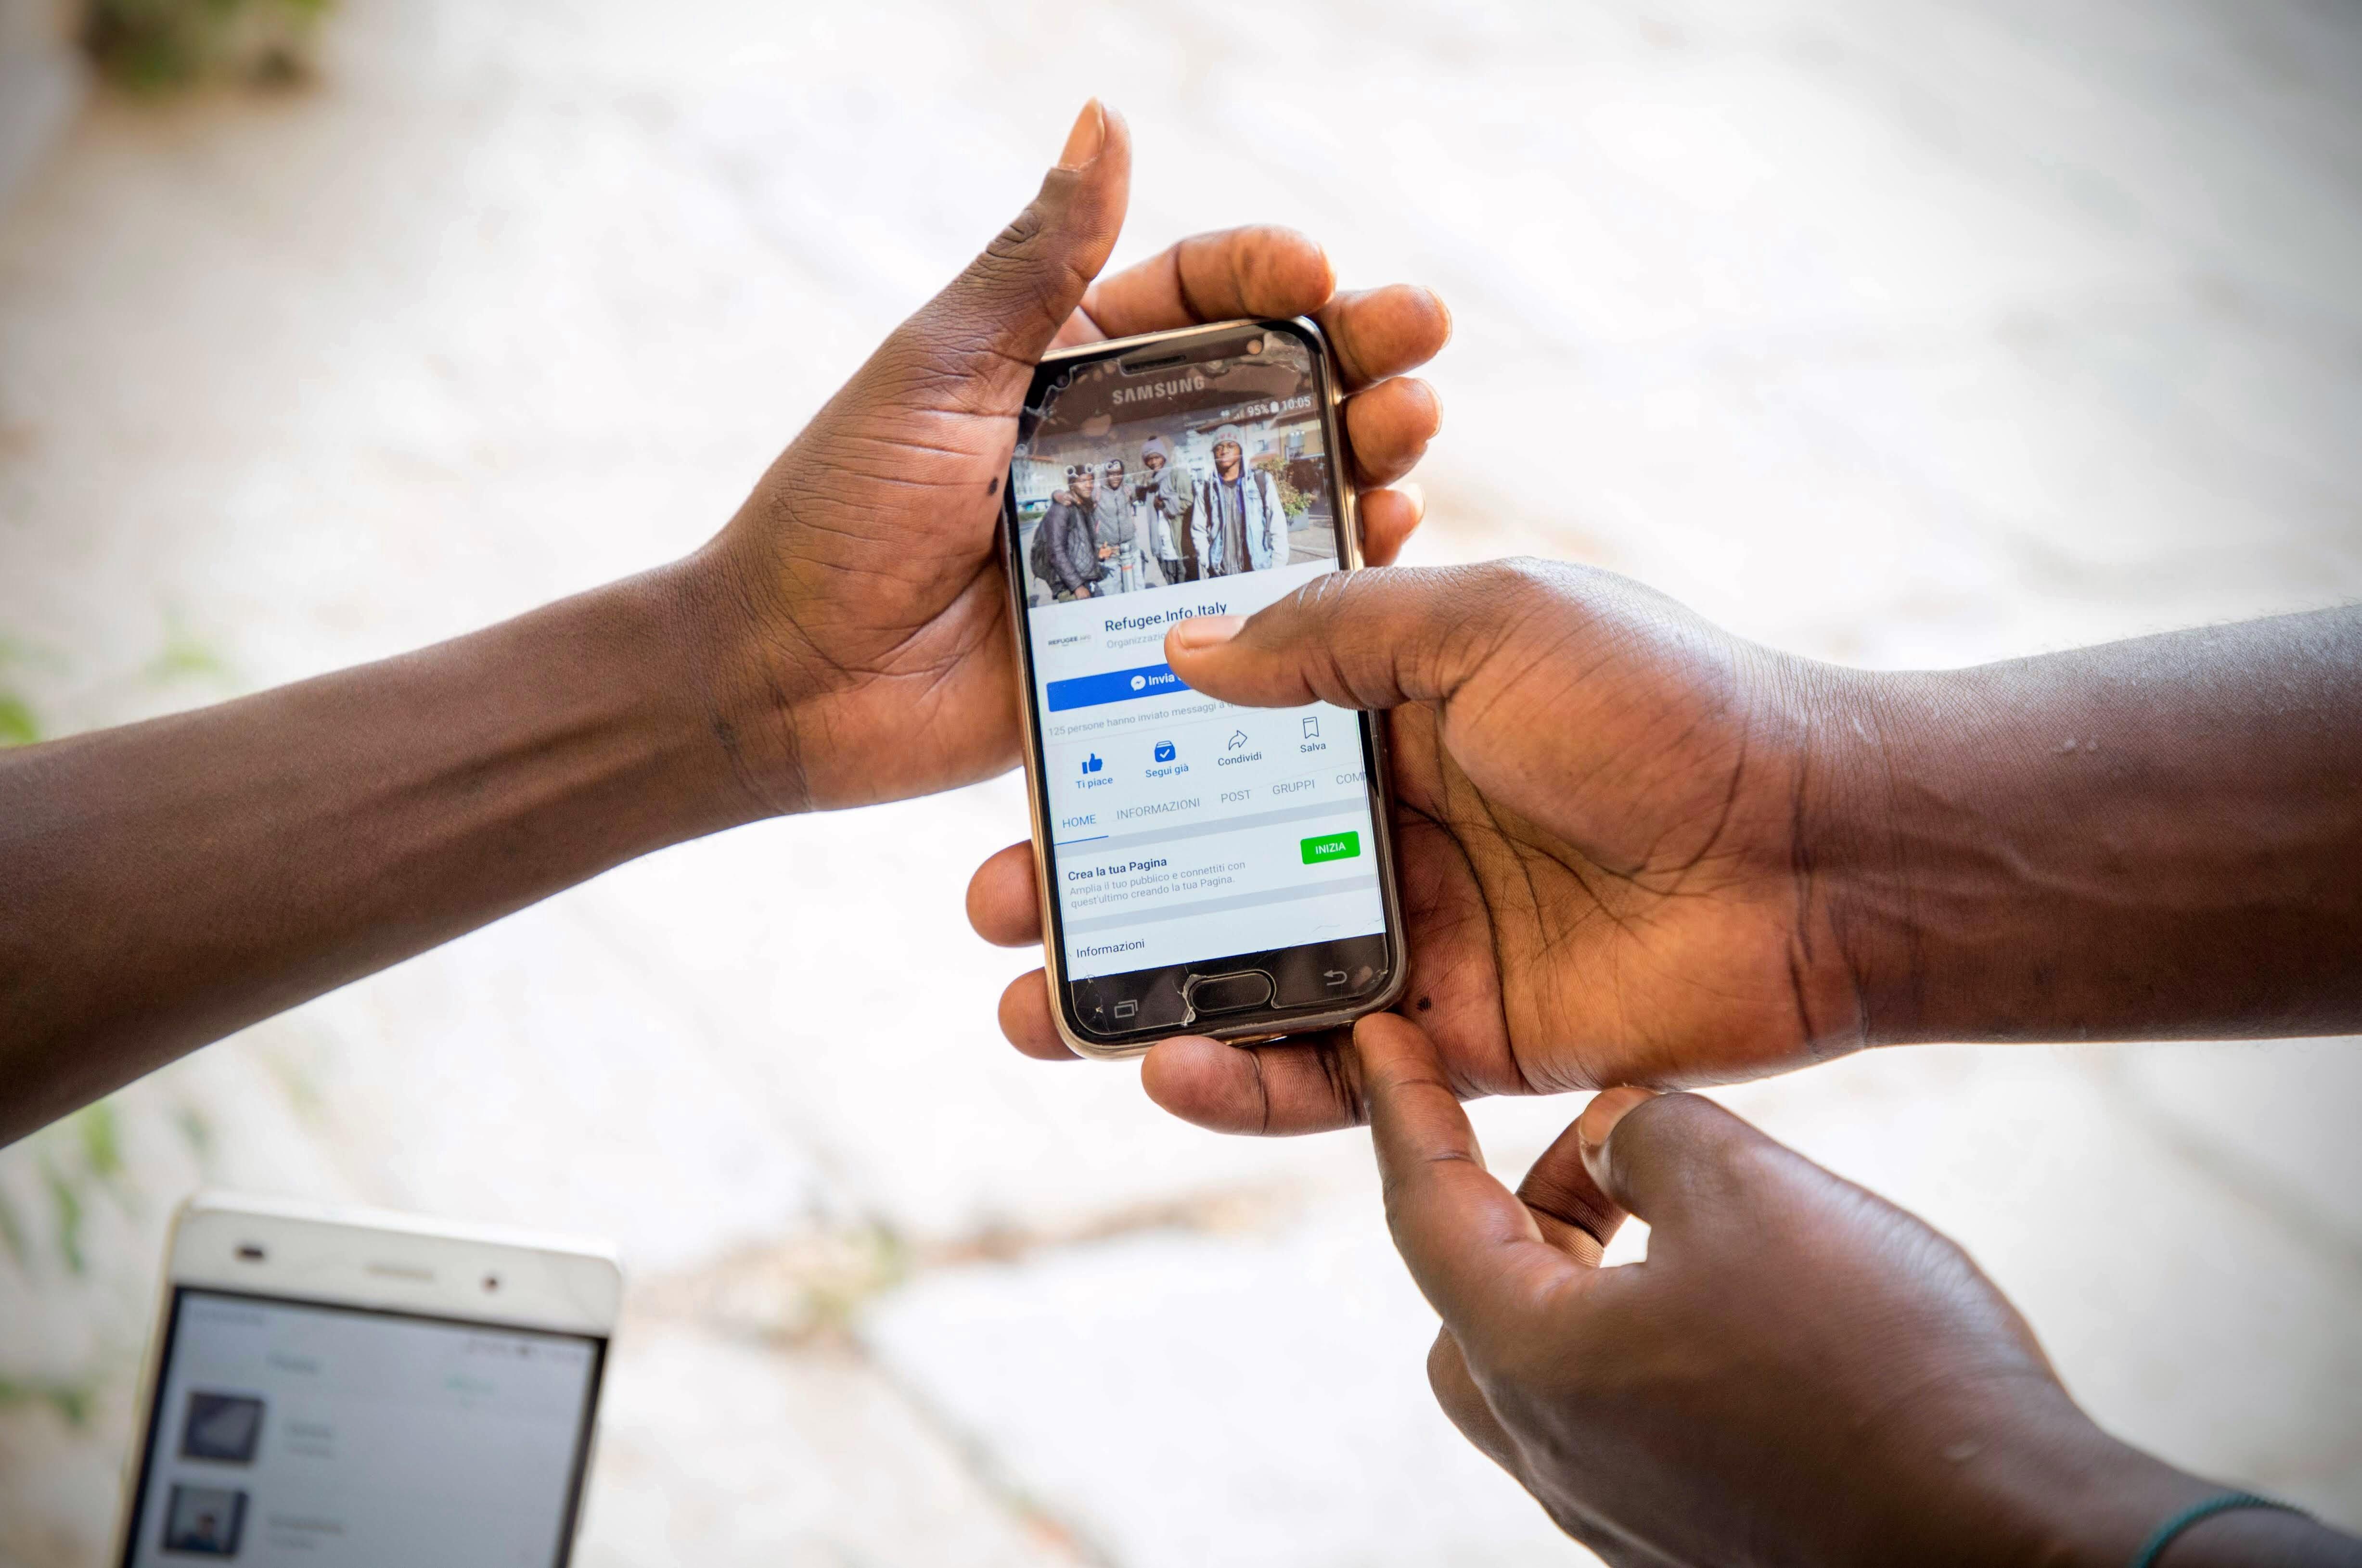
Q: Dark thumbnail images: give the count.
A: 2